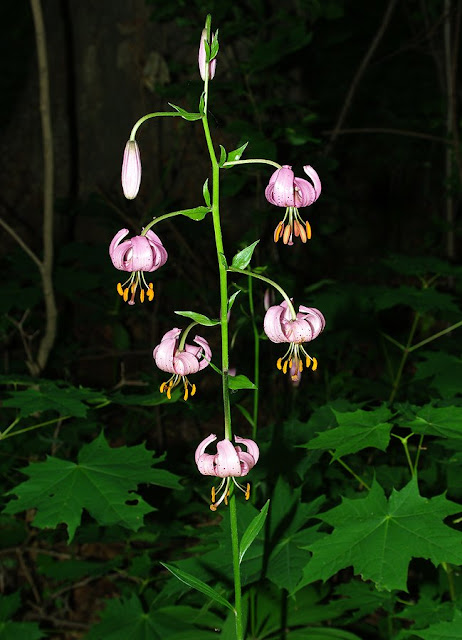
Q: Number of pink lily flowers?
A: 5